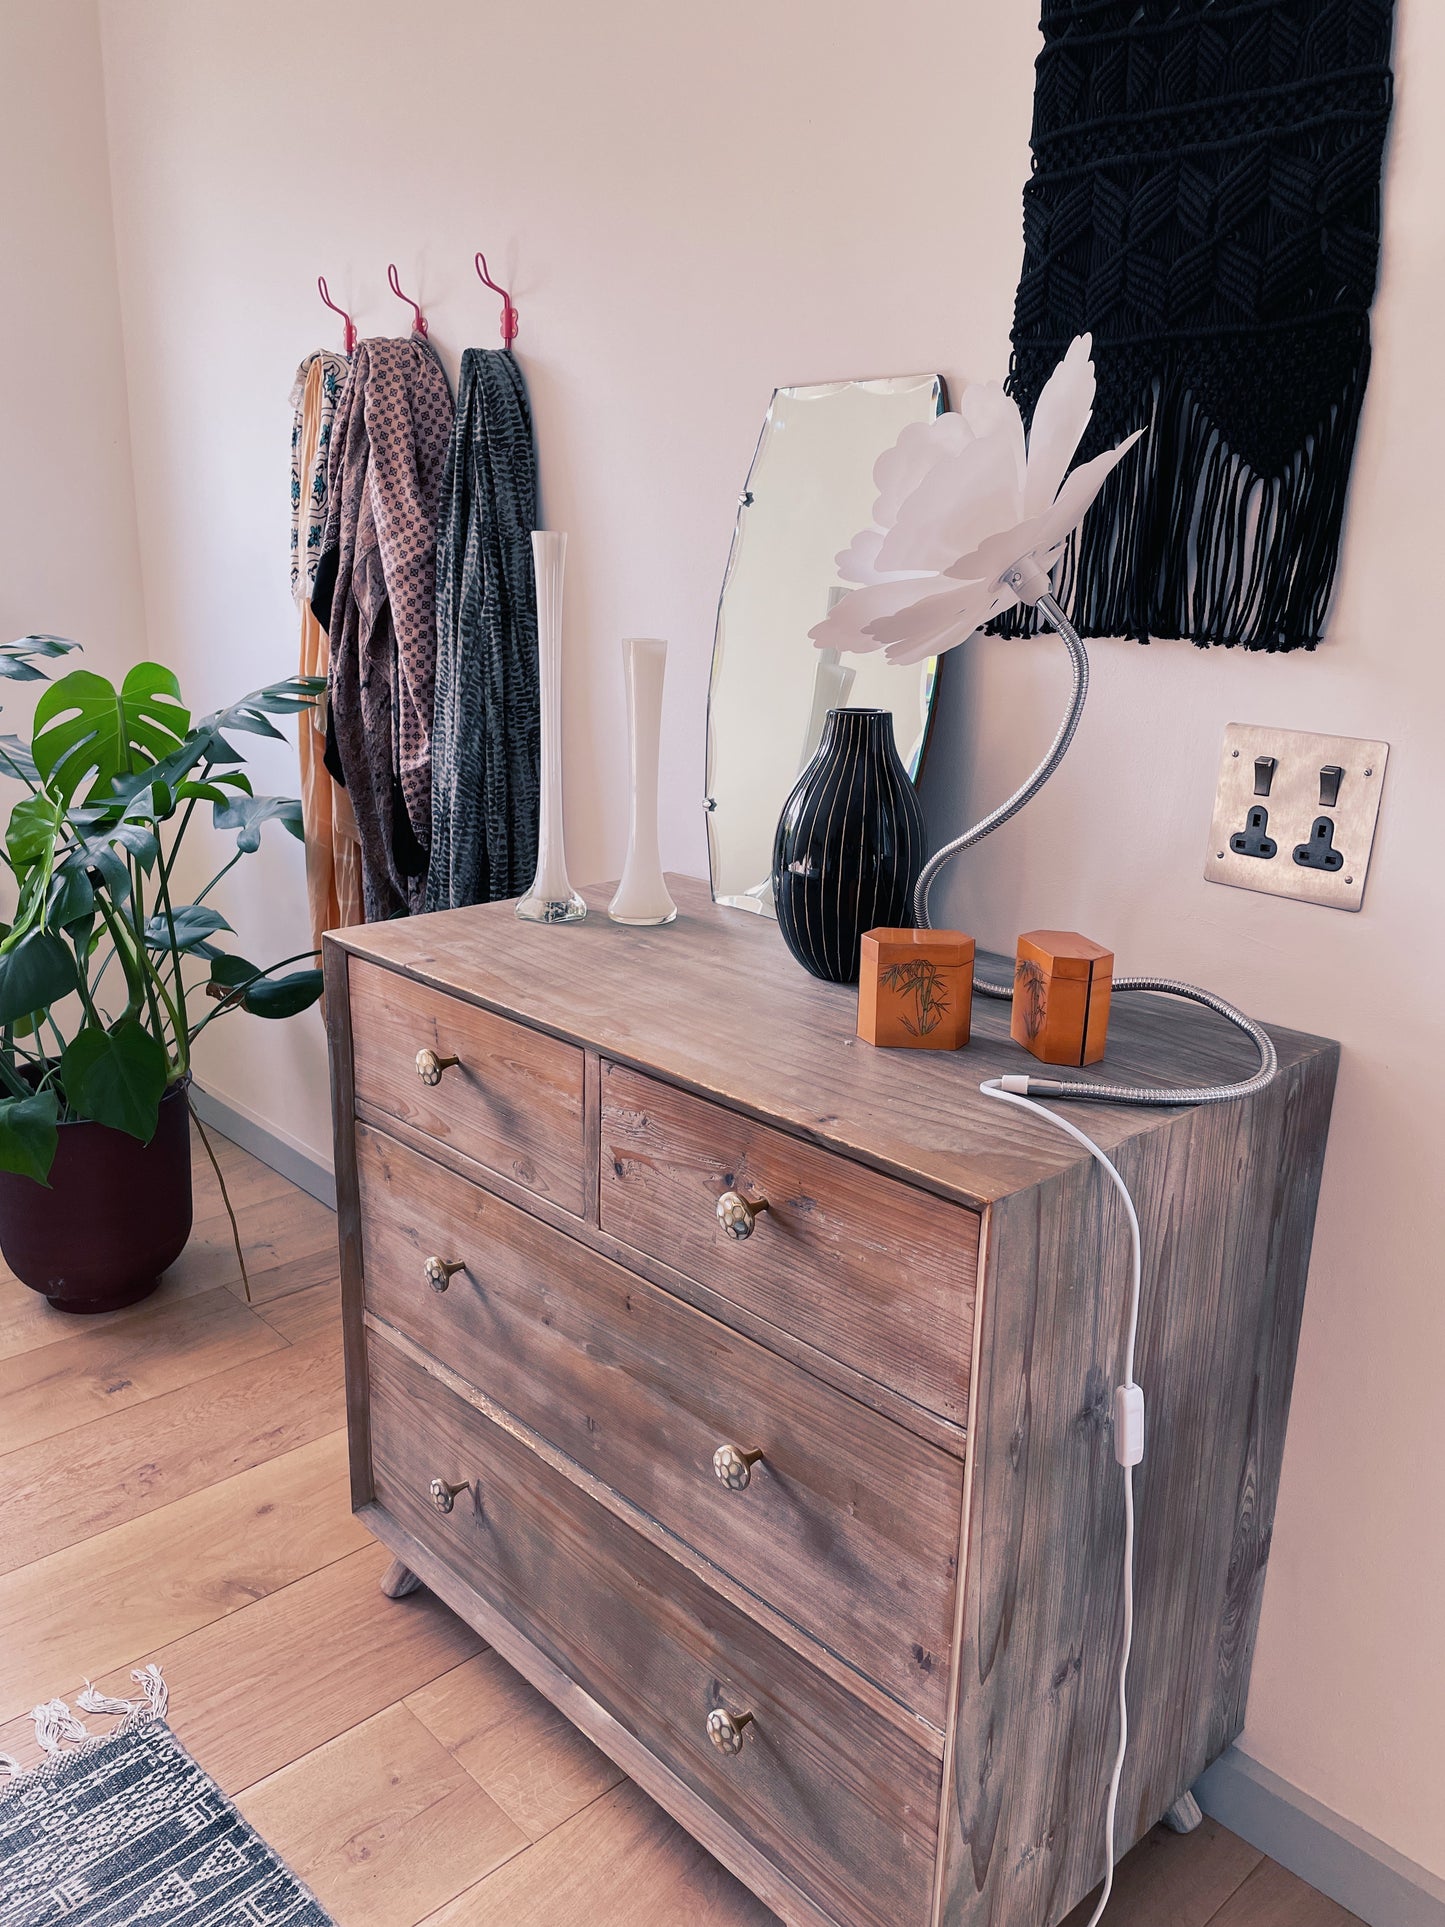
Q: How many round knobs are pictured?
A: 6